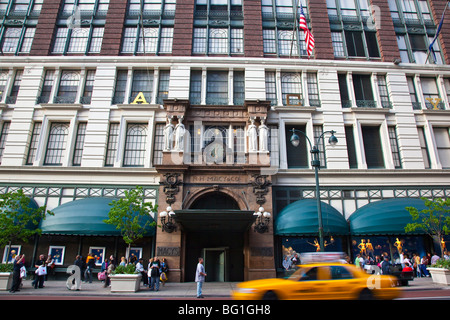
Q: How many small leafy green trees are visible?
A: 3